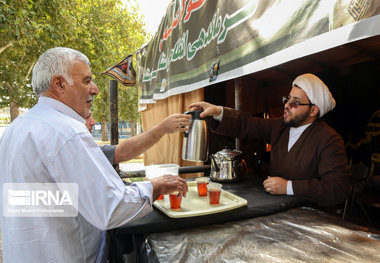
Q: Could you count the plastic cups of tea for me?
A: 4